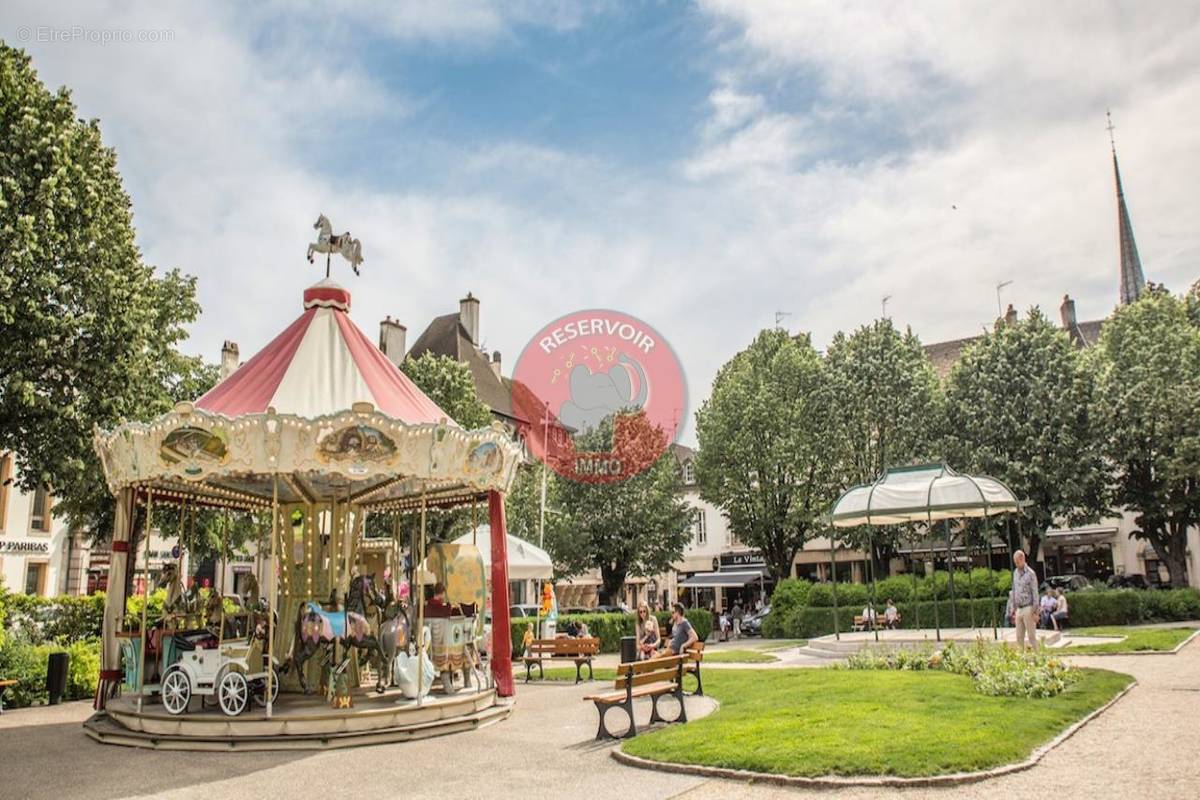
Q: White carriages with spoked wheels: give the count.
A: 1